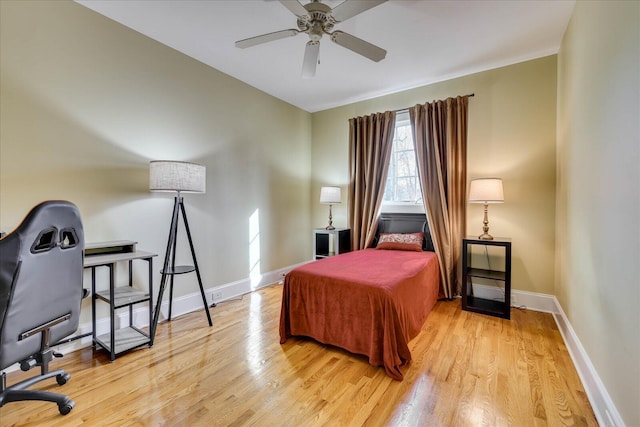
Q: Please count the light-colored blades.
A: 5